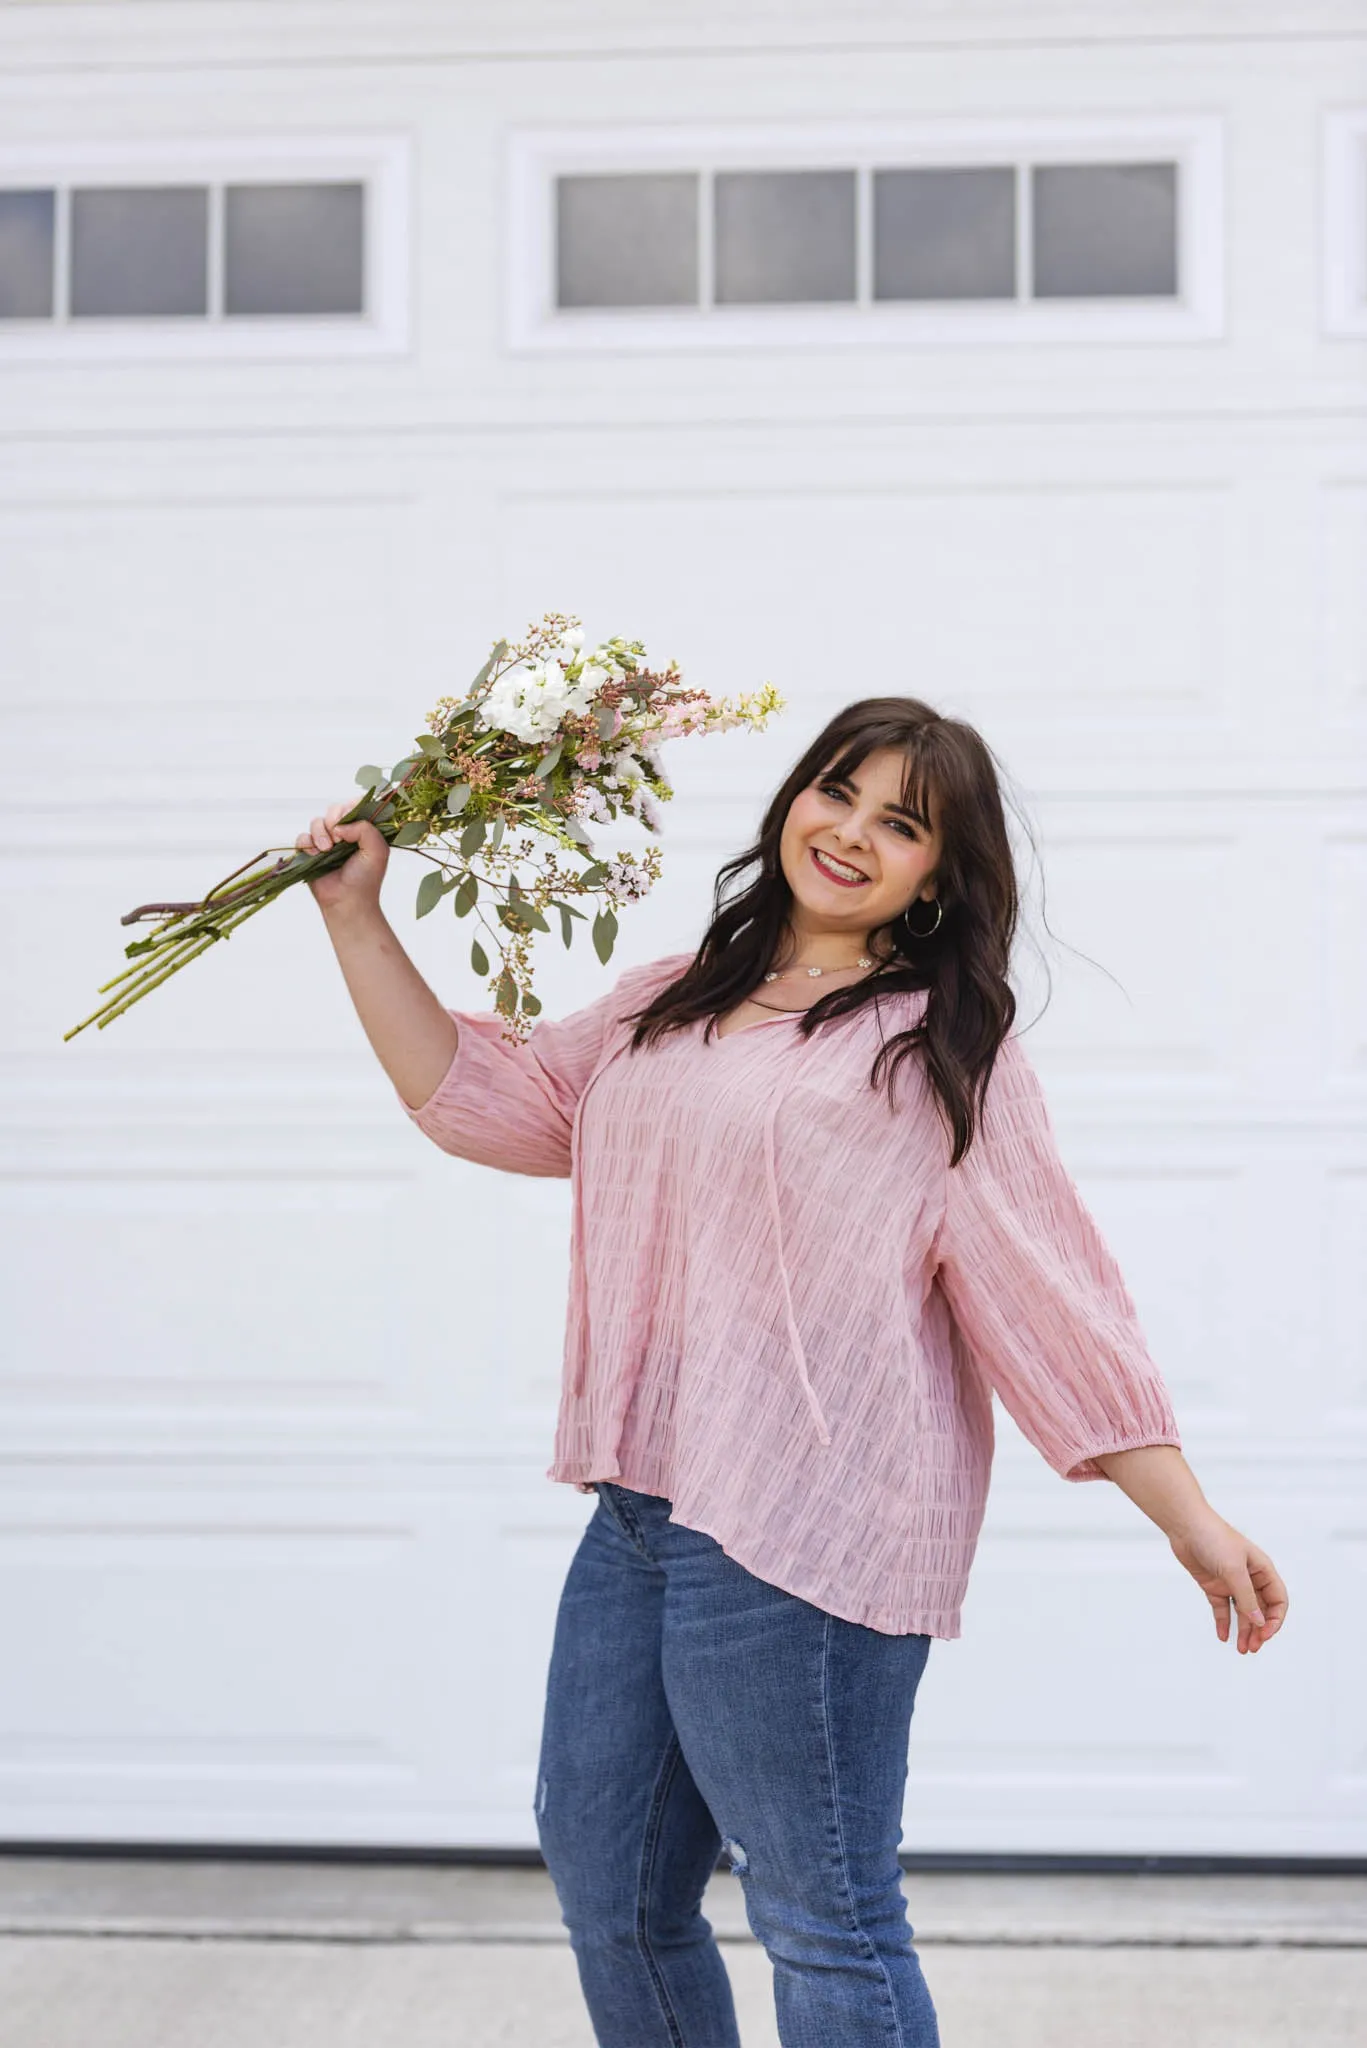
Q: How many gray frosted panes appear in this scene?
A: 7